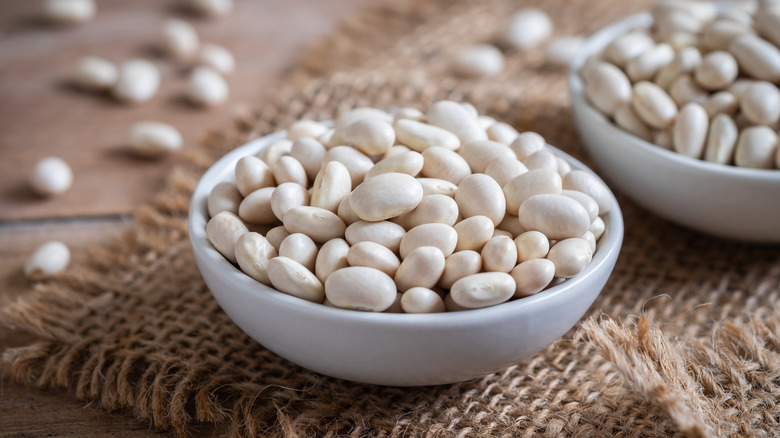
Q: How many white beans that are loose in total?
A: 13